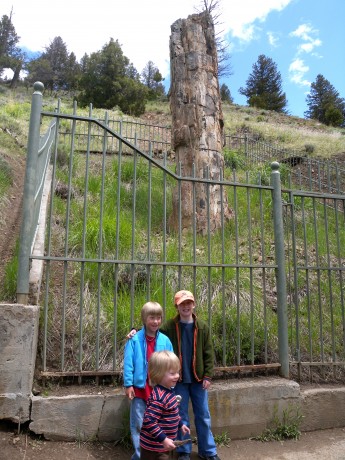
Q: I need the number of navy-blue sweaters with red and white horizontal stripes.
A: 1